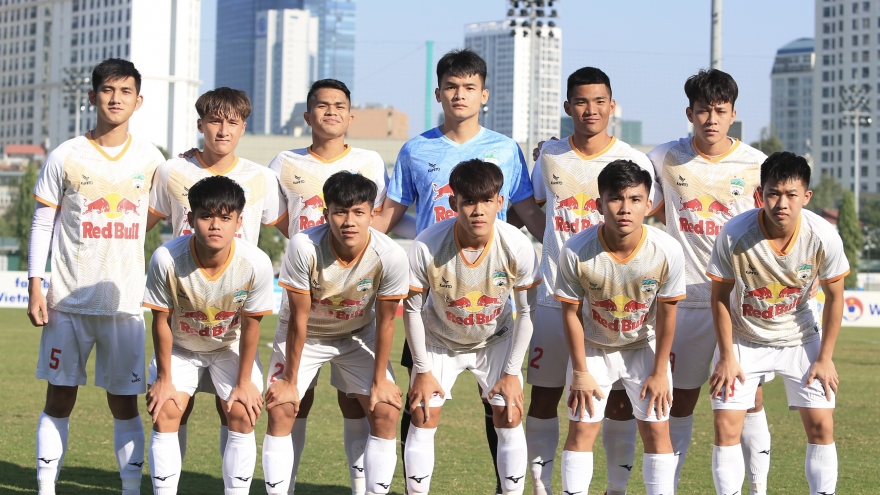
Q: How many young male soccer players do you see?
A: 11